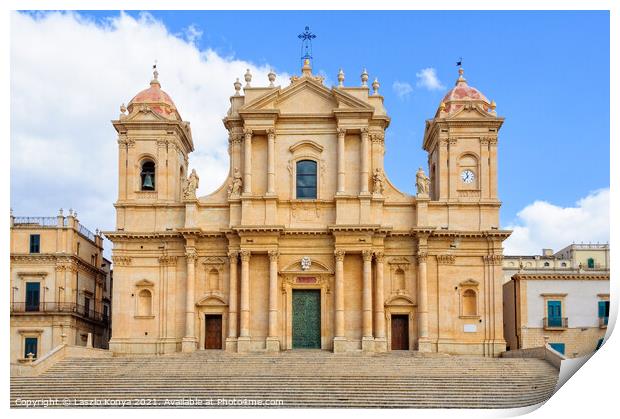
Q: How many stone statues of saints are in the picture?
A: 4